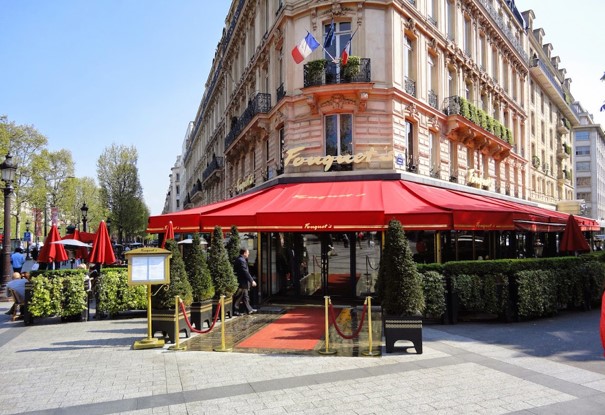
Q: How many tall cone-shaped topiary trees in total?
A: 5